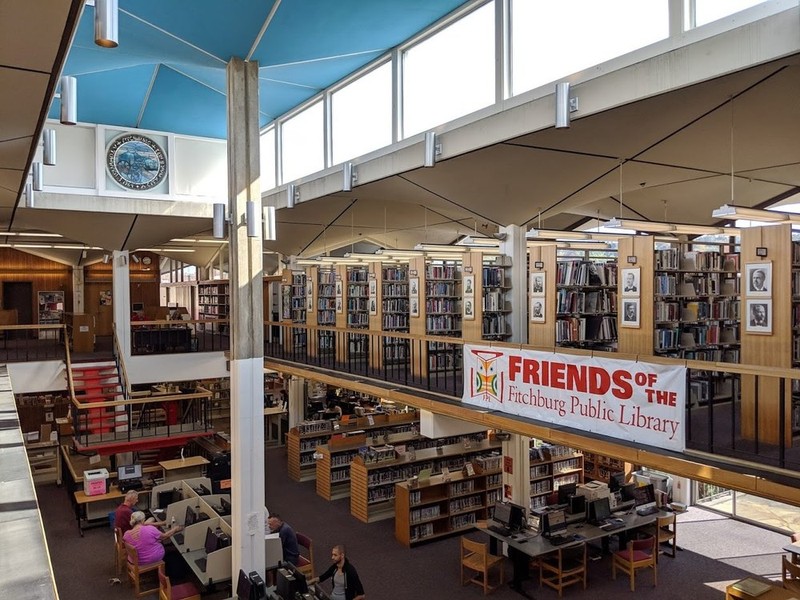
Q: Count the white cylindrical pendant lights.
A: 12